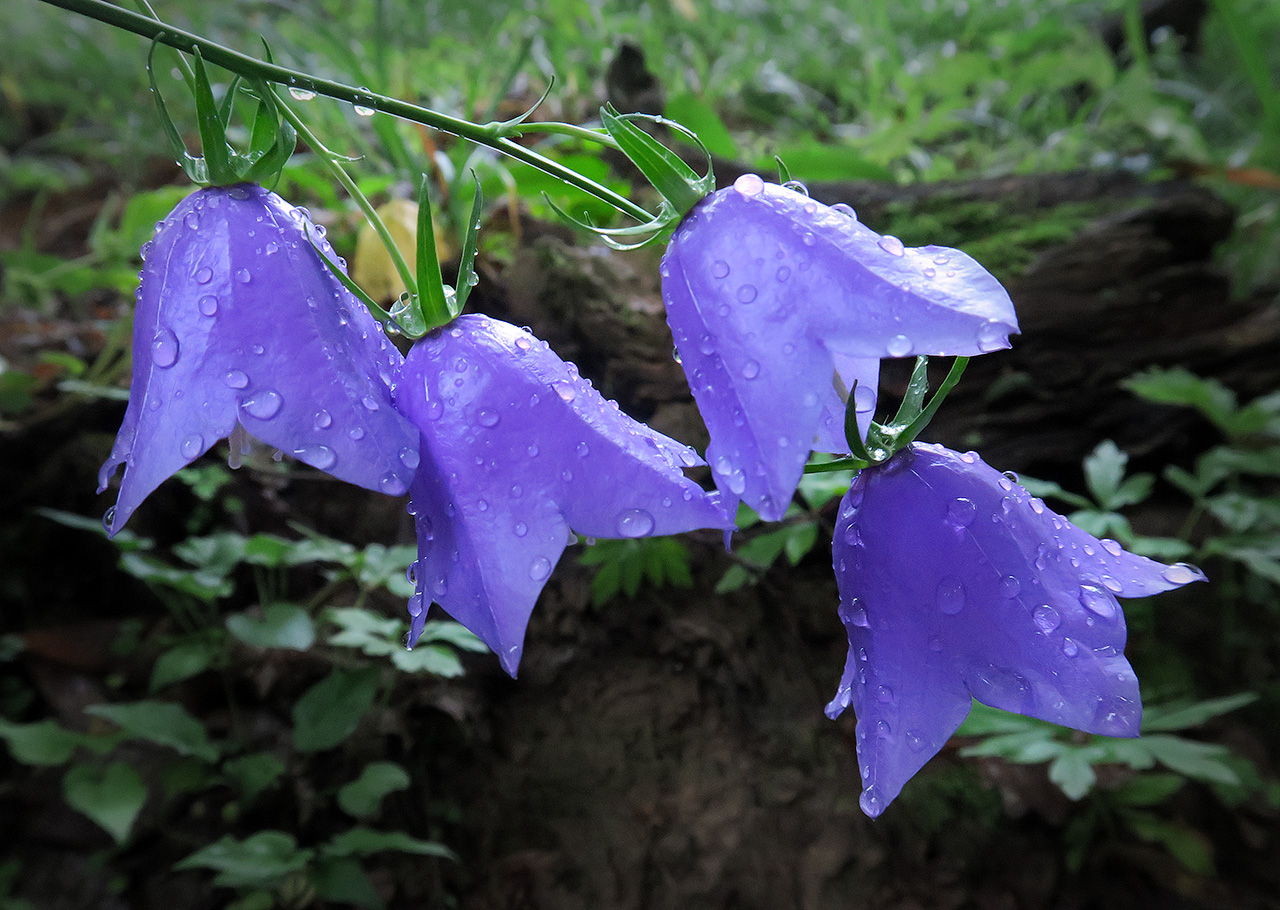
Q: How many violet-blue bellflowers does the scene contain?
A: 4